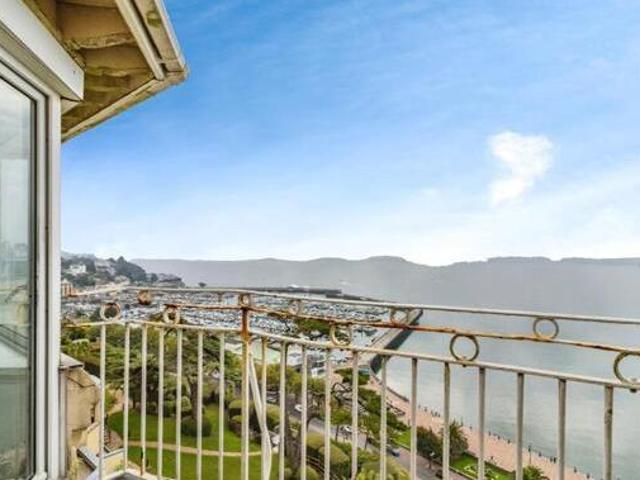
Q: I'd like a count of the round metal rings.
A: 10